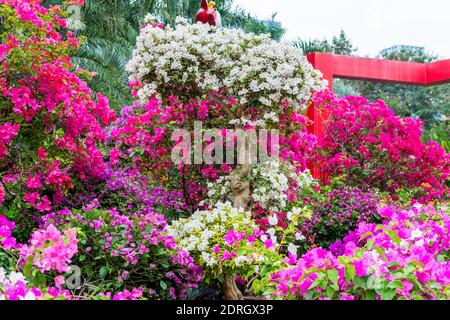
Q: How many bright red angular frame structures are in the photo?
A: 1